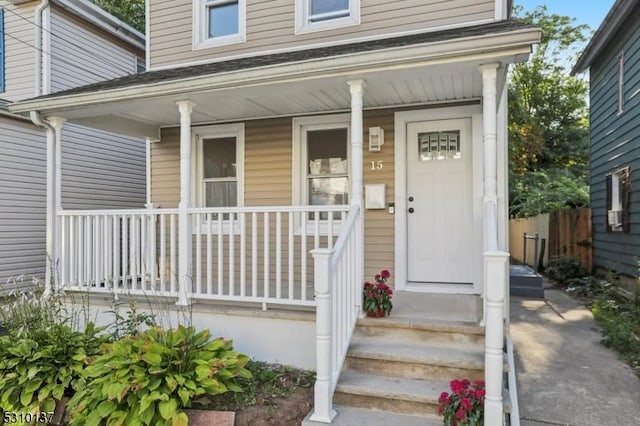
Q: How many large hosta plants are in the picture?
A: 2